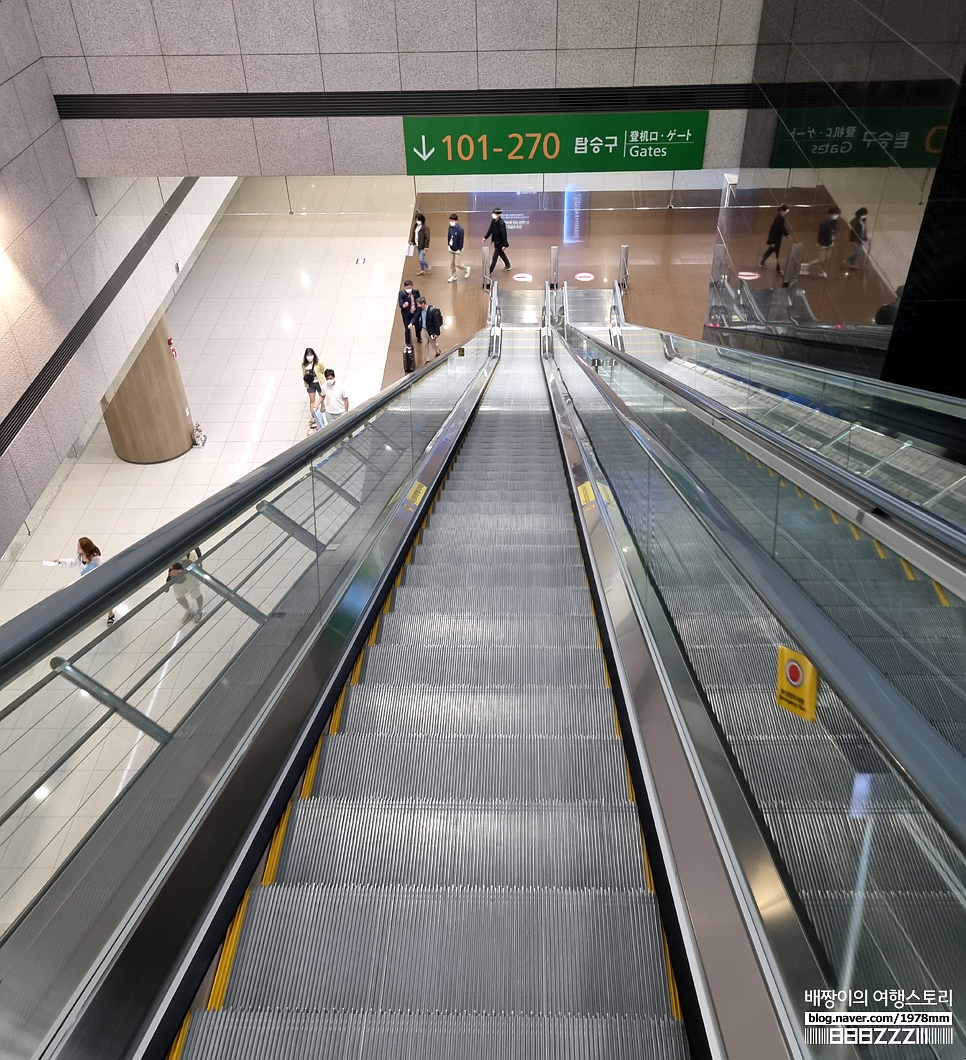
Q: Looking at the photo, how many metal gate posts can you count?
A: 3